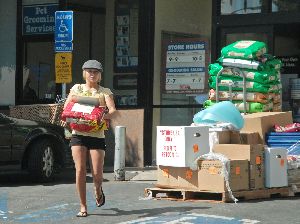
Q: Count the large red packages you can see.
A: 2